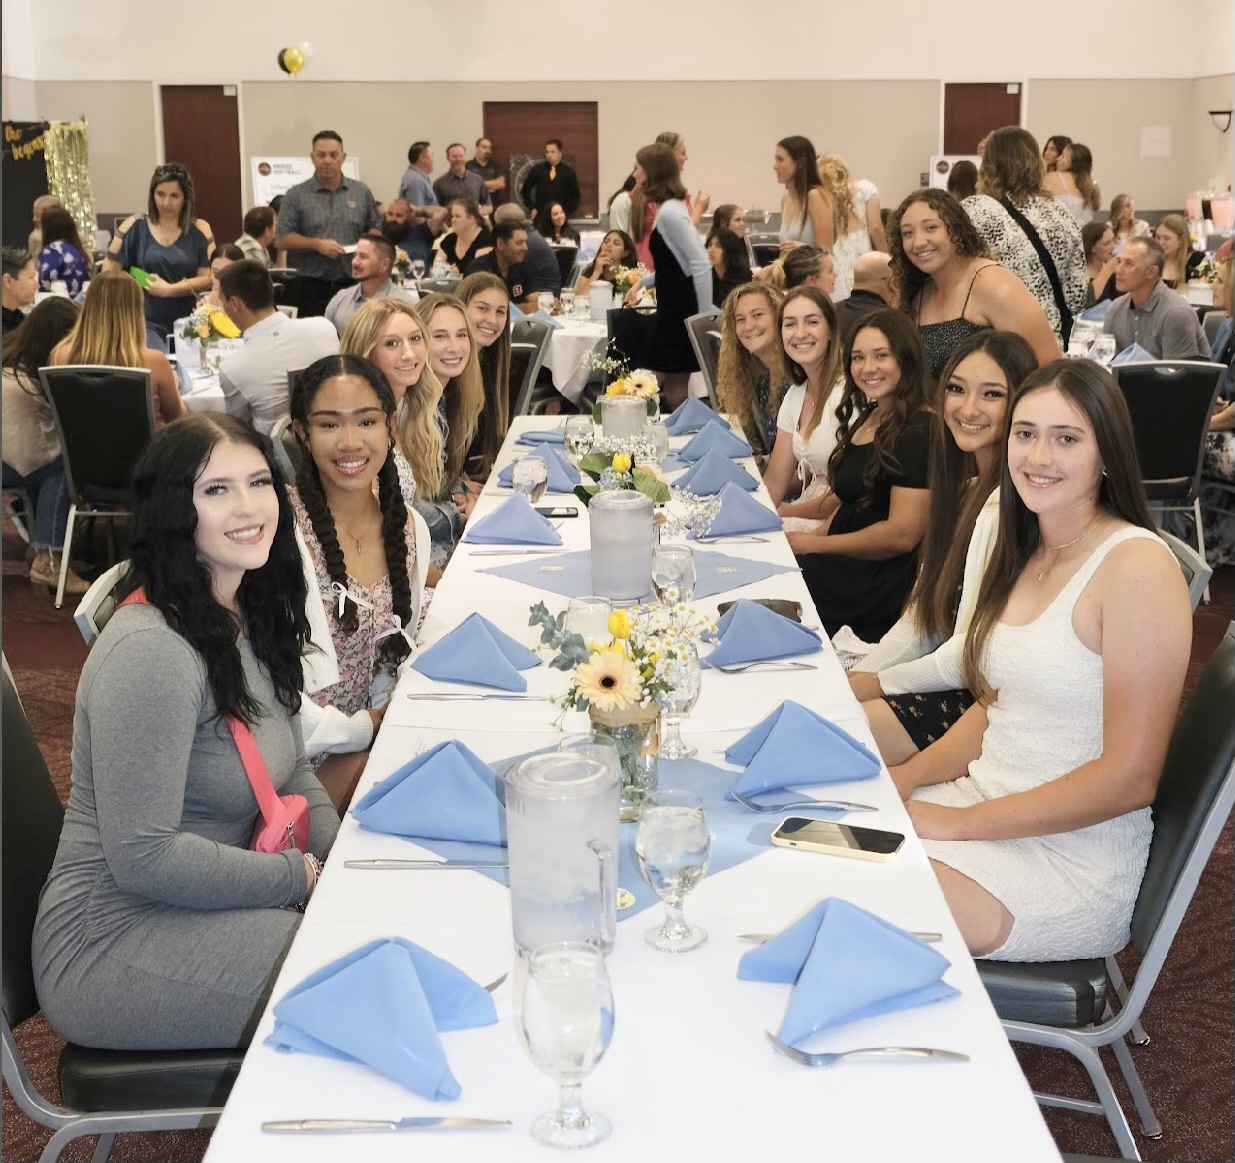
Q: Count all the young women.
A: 11